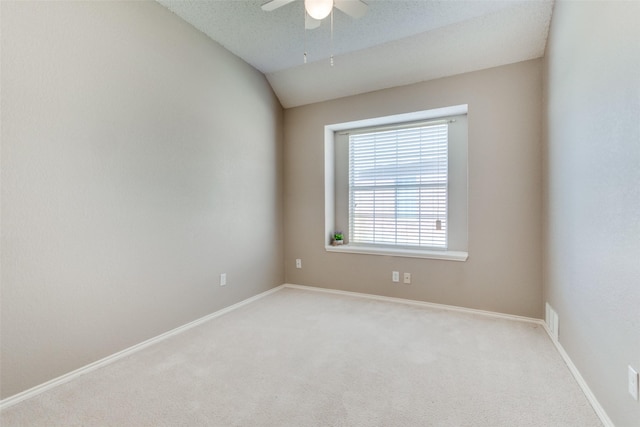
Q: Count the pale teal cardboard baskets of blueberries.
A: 0